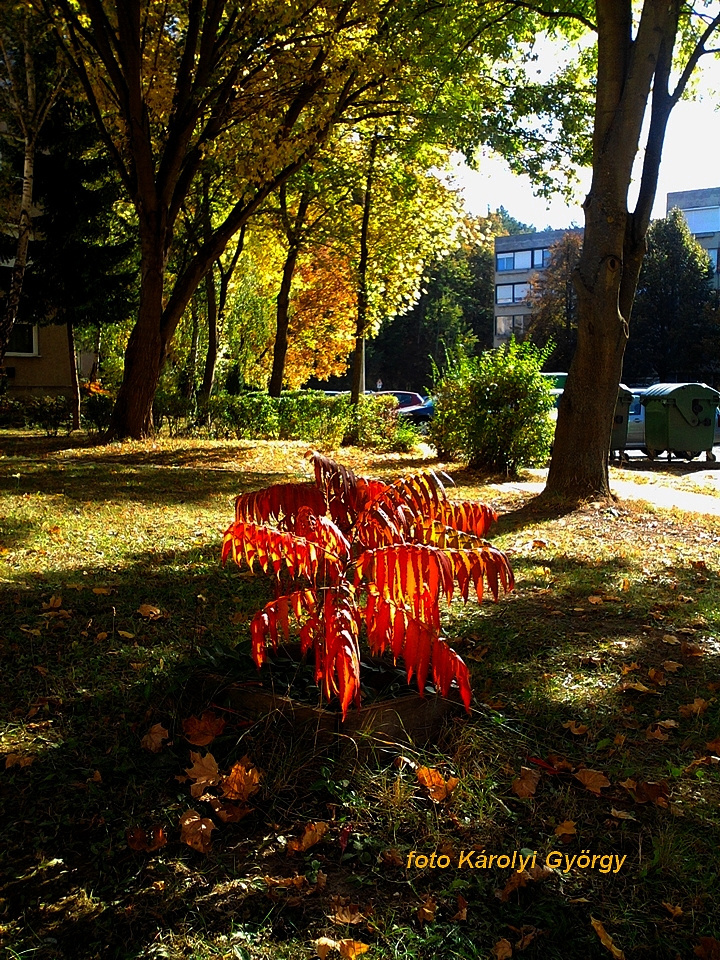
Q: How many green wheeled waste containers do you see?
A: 2